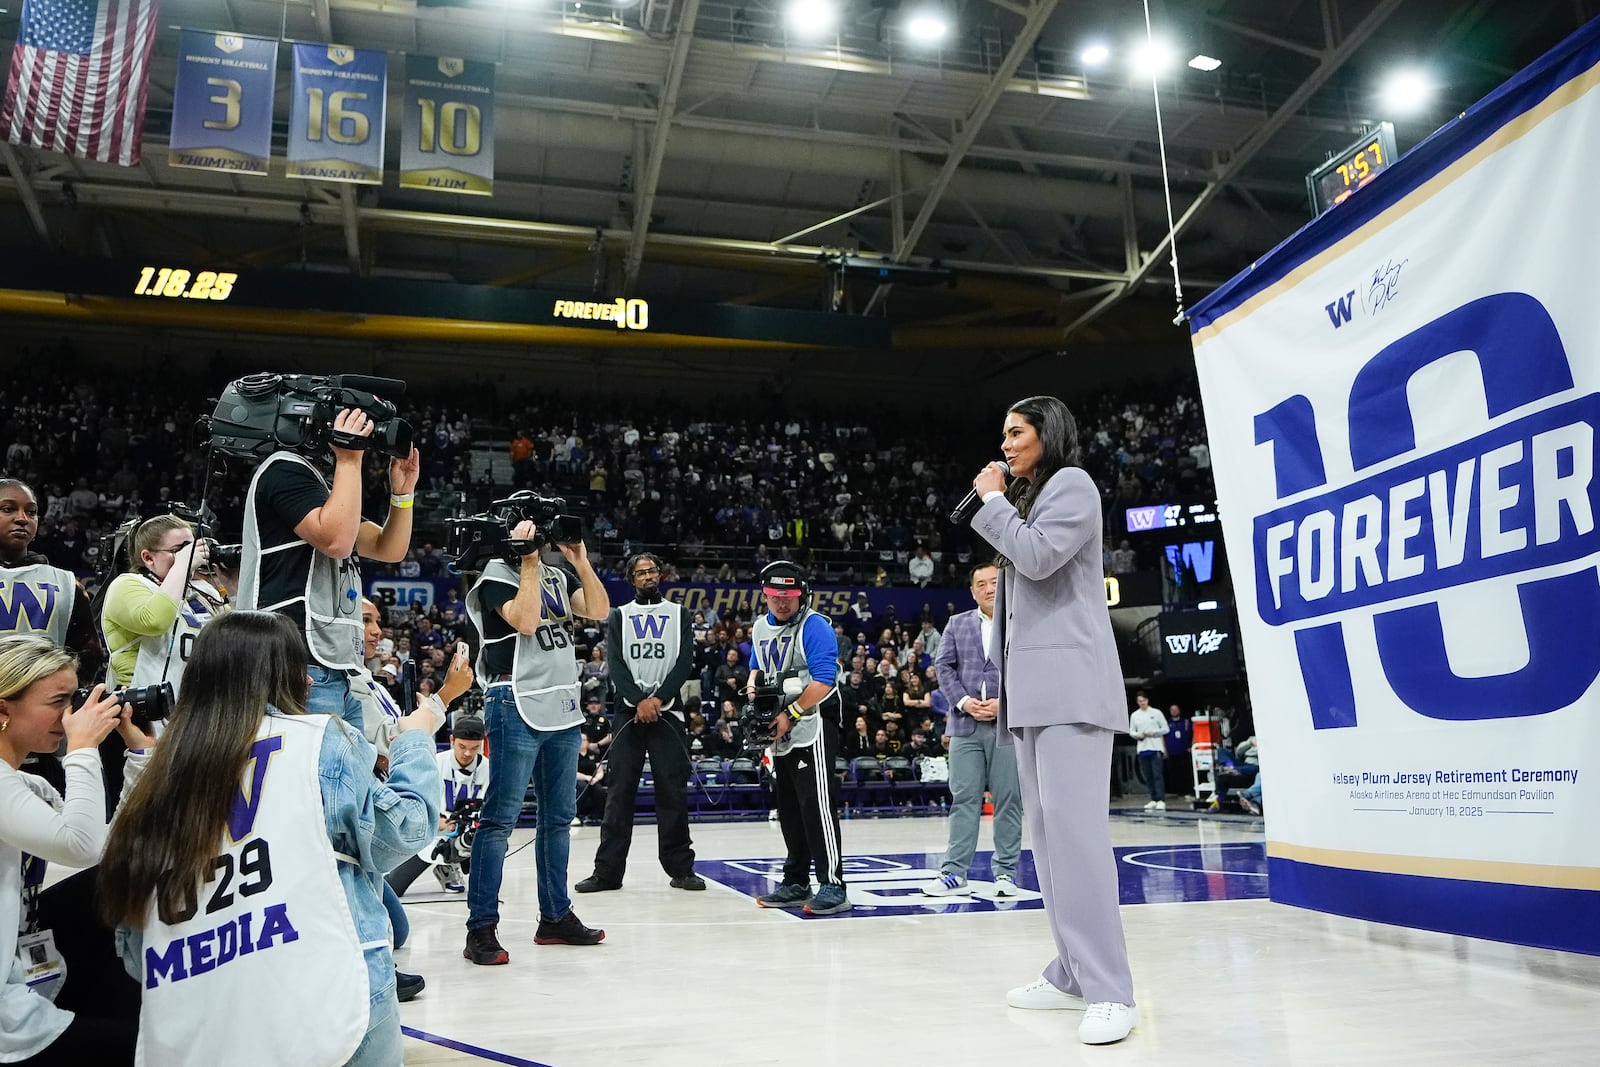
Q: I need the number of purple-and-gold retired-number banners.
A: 3